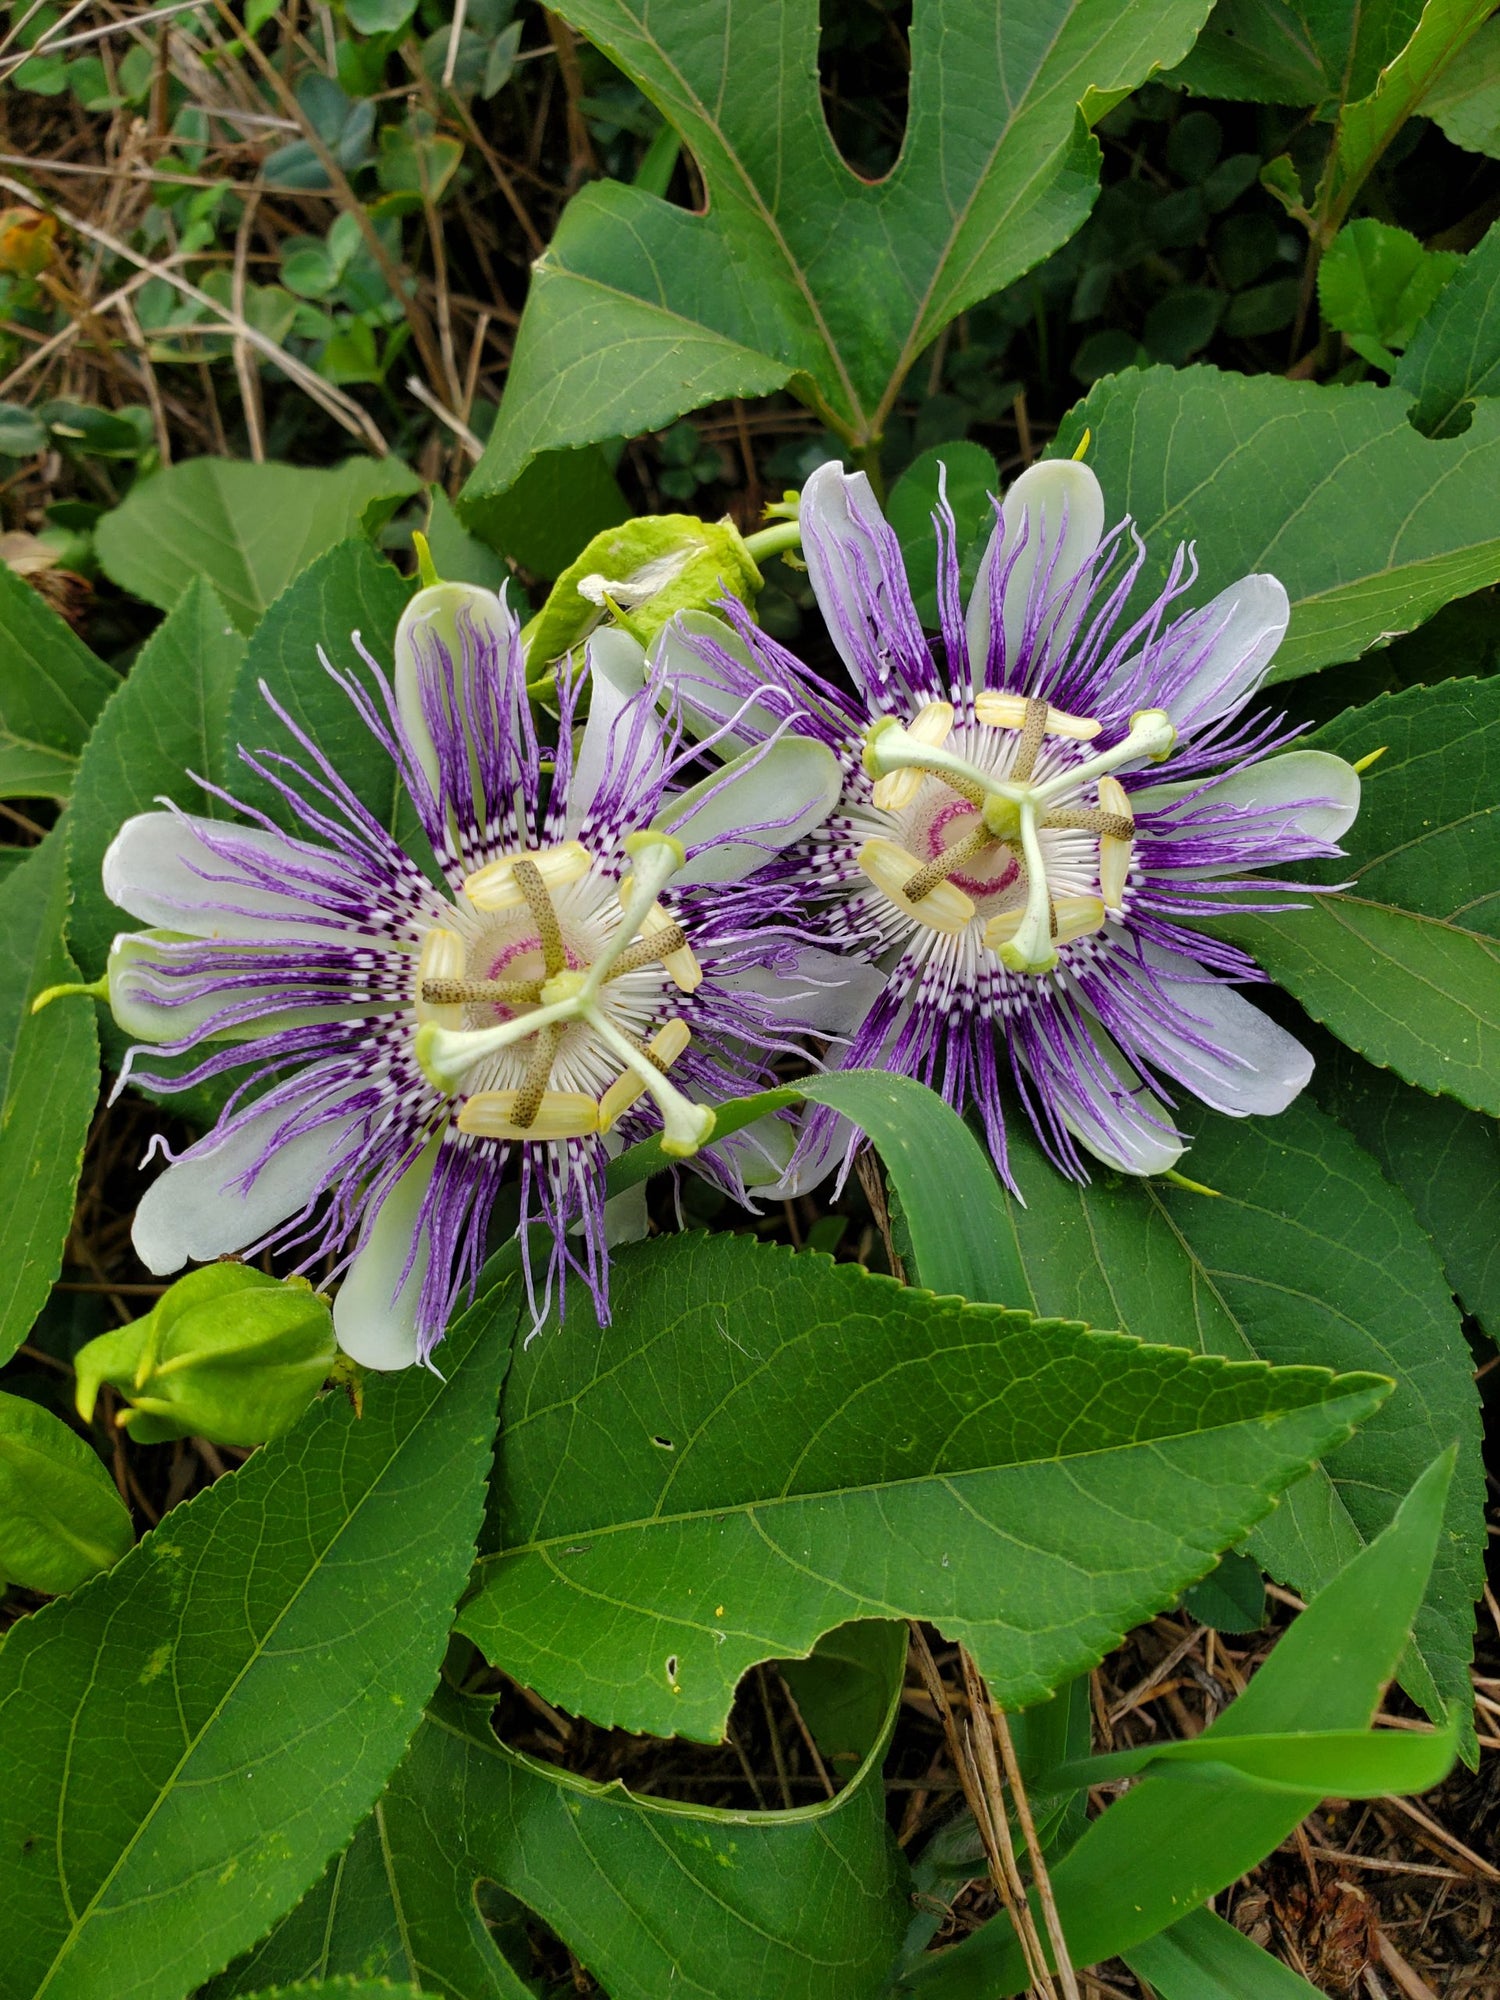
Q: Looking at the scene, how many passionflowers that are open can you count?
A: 2